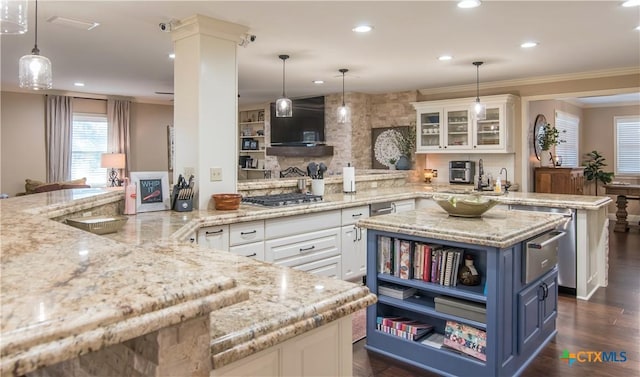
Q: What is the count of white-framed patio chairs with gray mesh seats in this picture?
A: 0